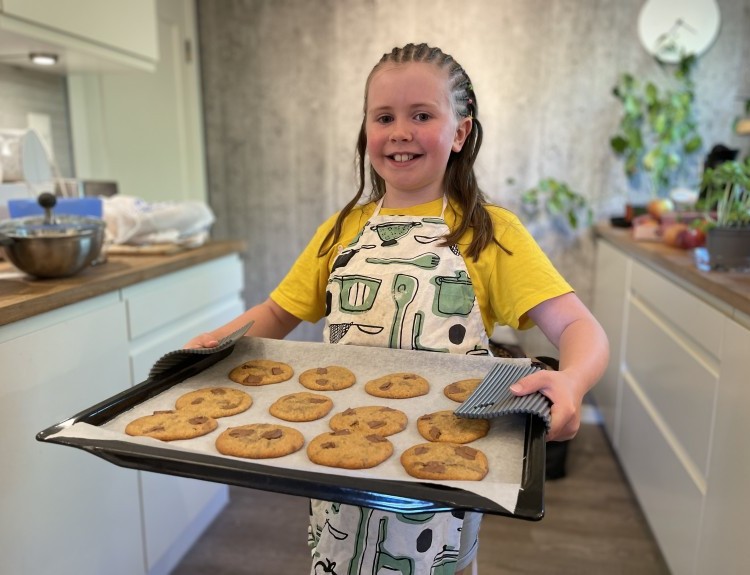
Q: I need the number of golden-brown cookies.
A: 12